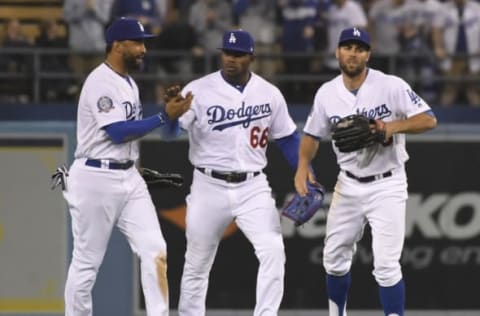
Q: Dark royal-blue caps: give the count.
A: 3